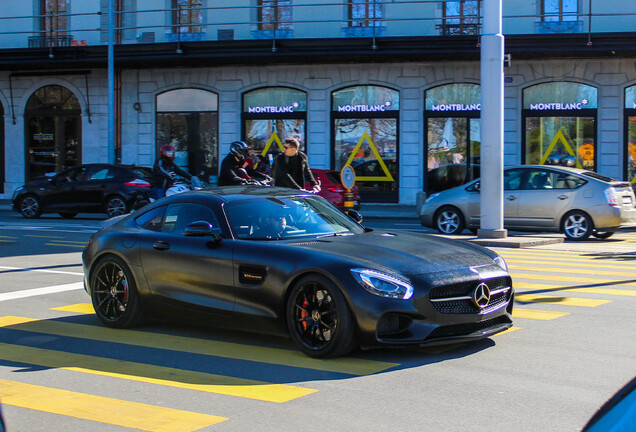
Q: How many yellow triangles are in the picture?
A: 3